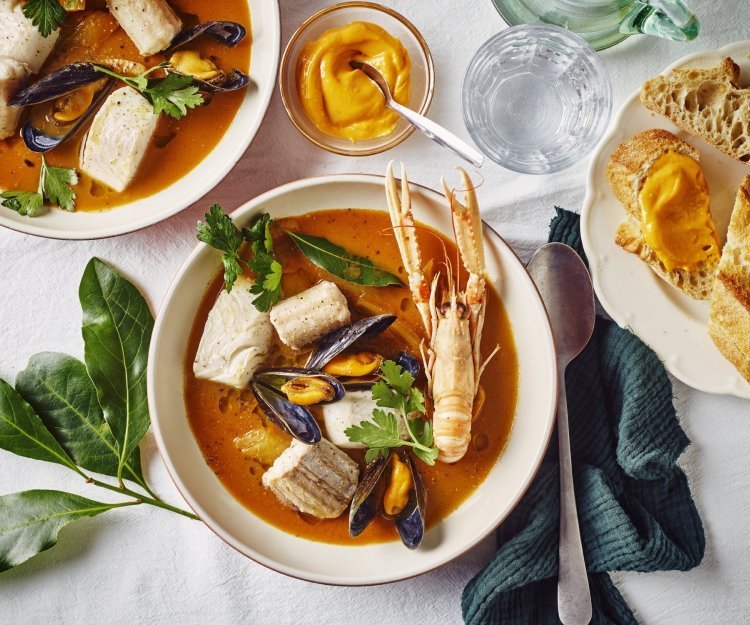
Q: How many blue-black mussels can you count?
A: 5